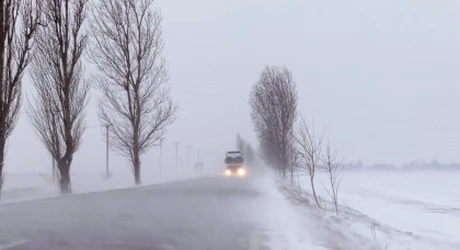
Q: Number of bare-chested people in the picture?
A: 0